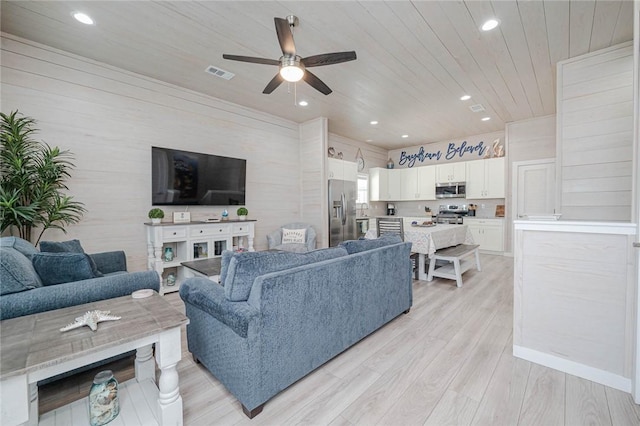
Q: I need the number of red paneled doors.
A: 0